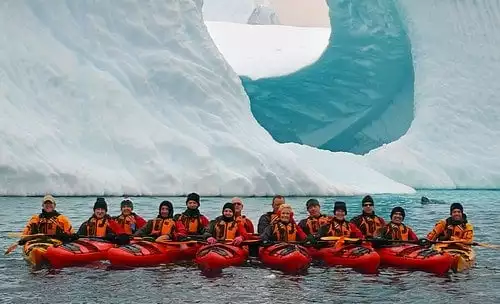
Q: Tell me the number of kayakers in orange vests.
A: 14